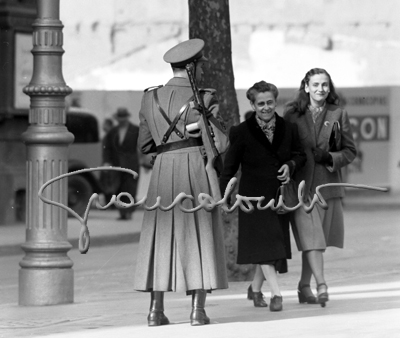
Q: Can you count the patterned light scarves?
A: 2